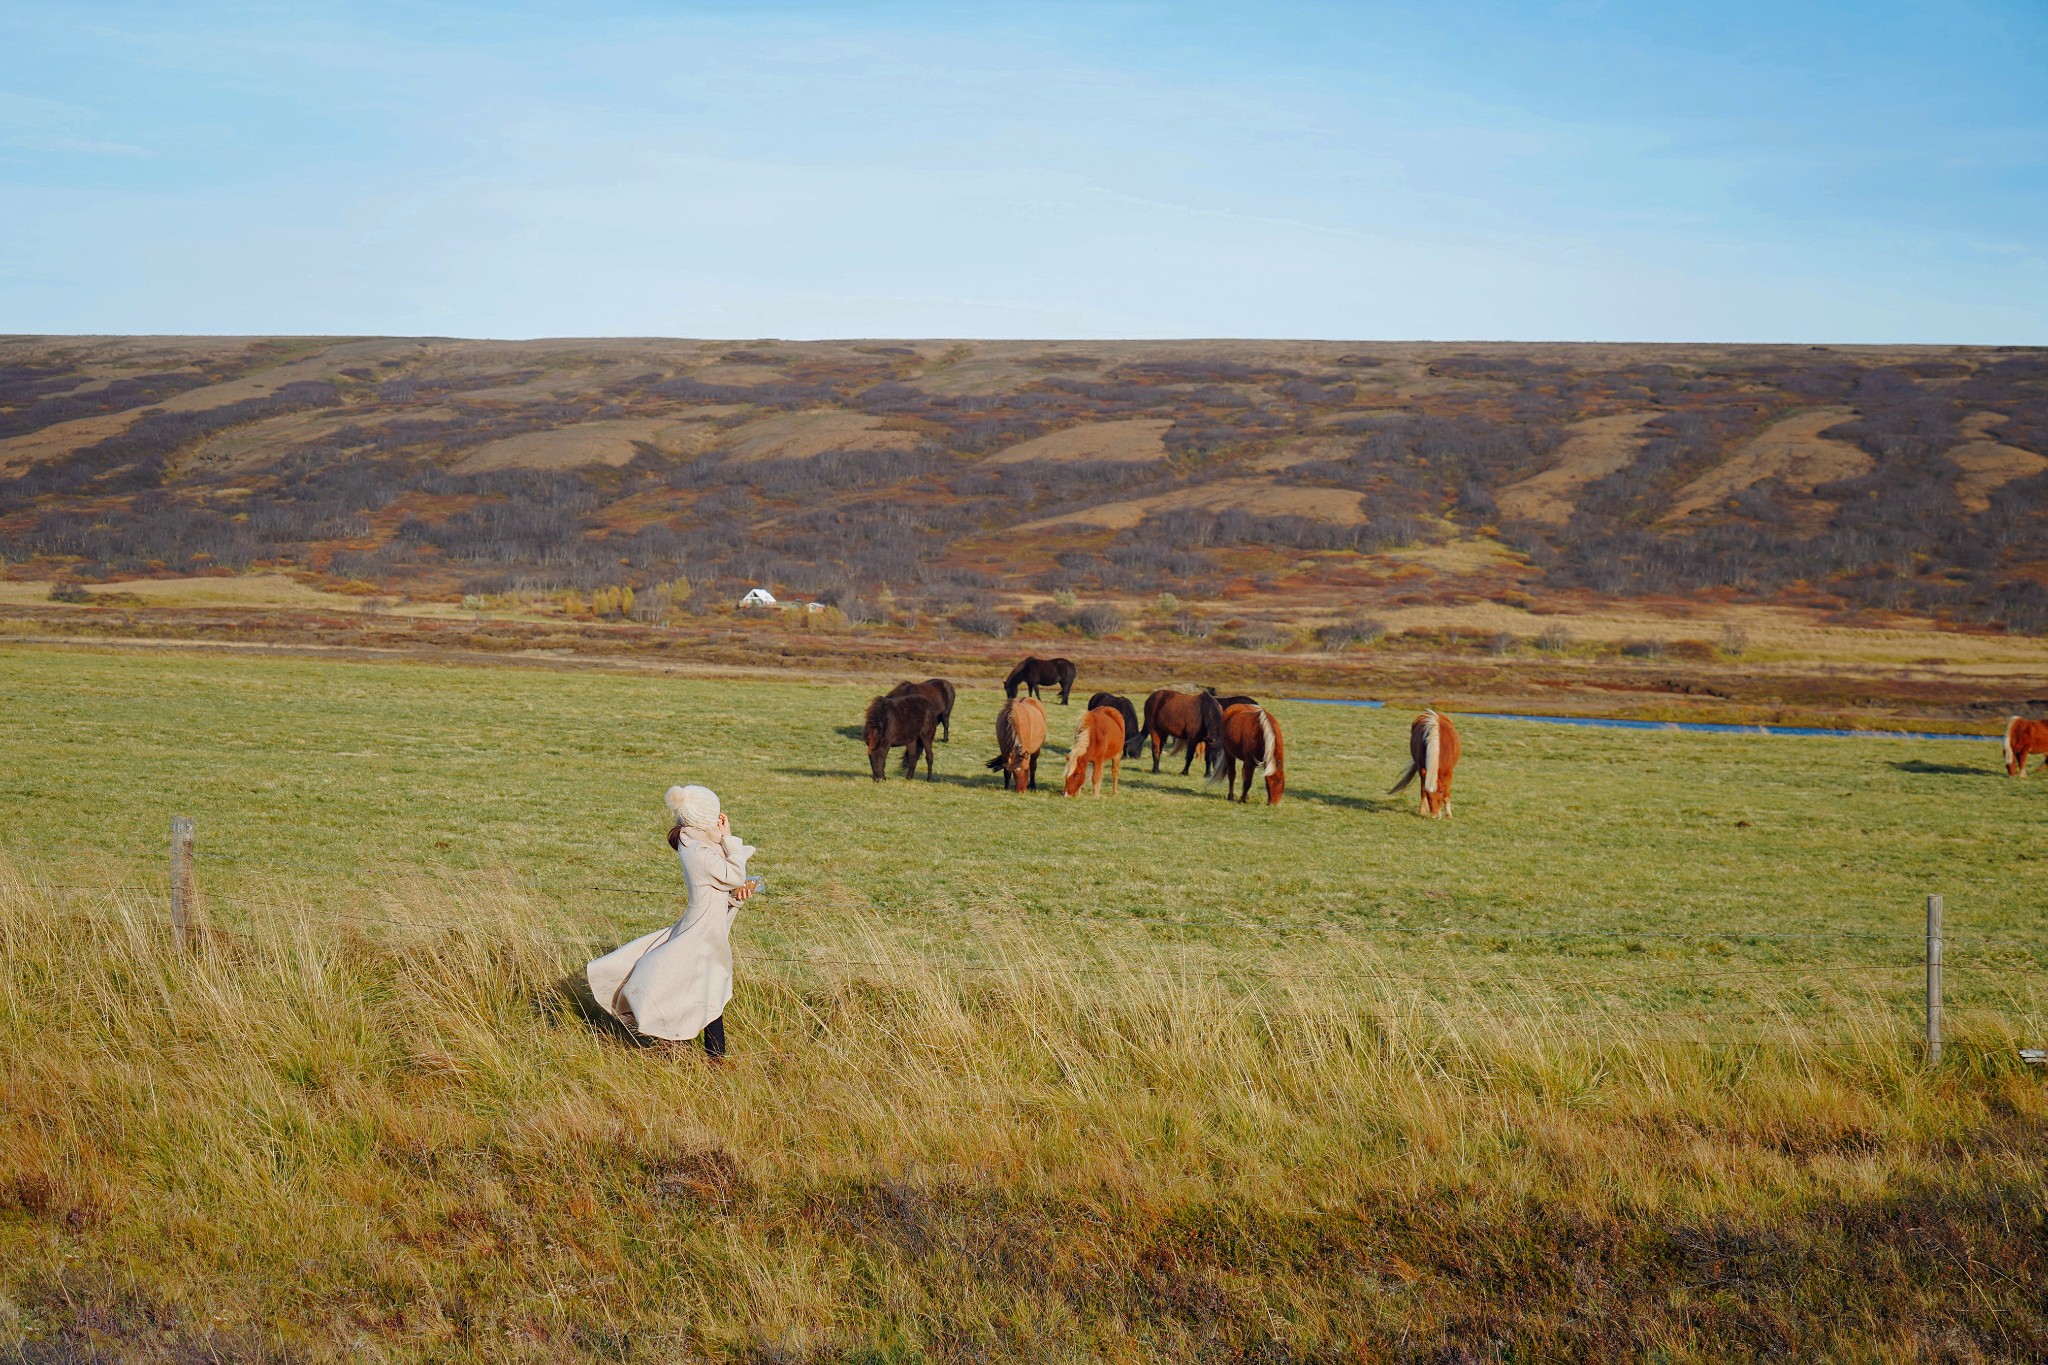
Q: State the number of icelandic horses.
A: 11